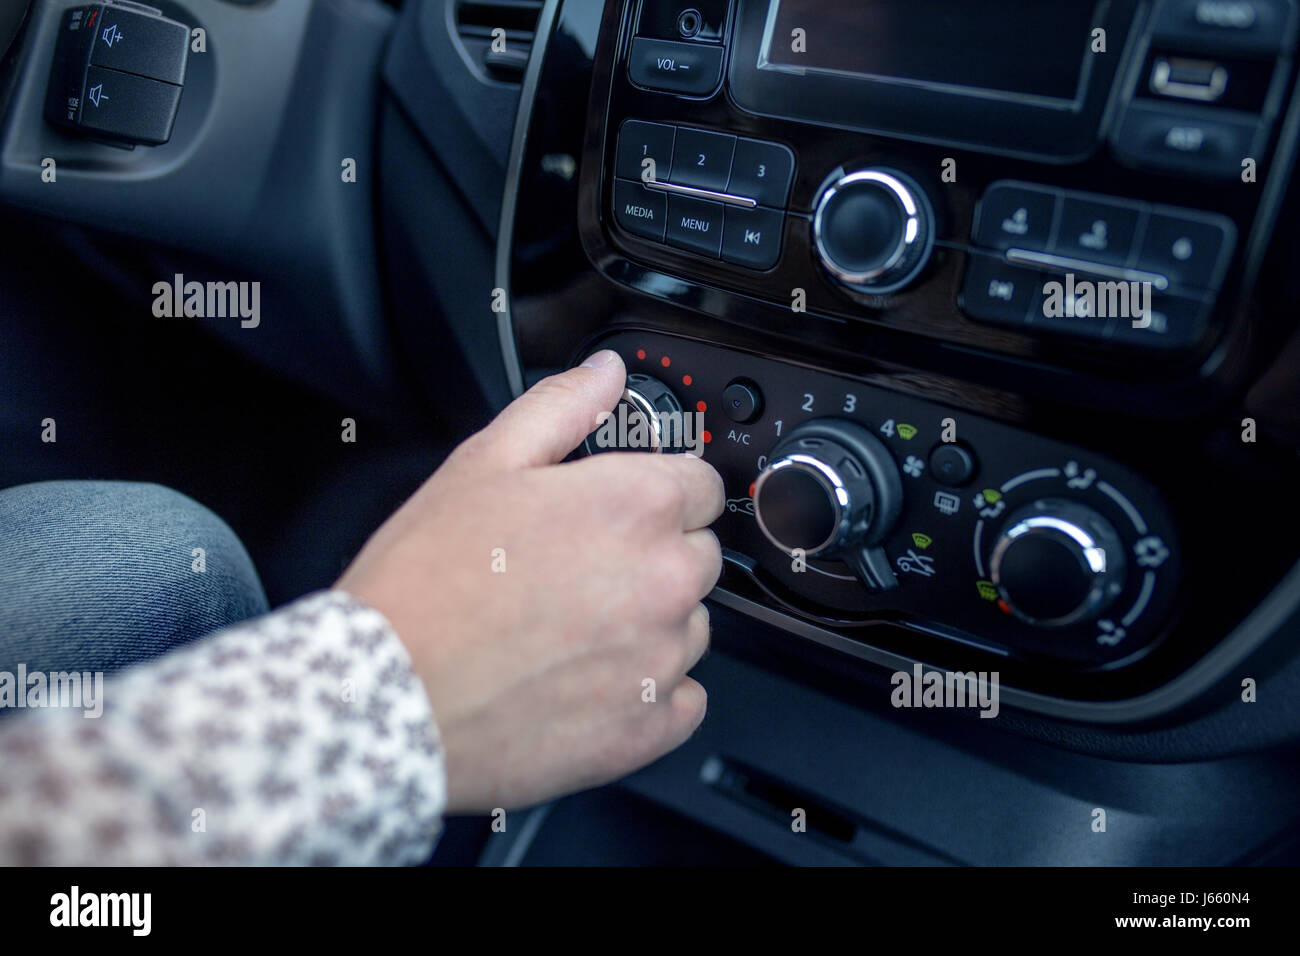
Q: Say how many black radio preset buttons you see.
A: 6